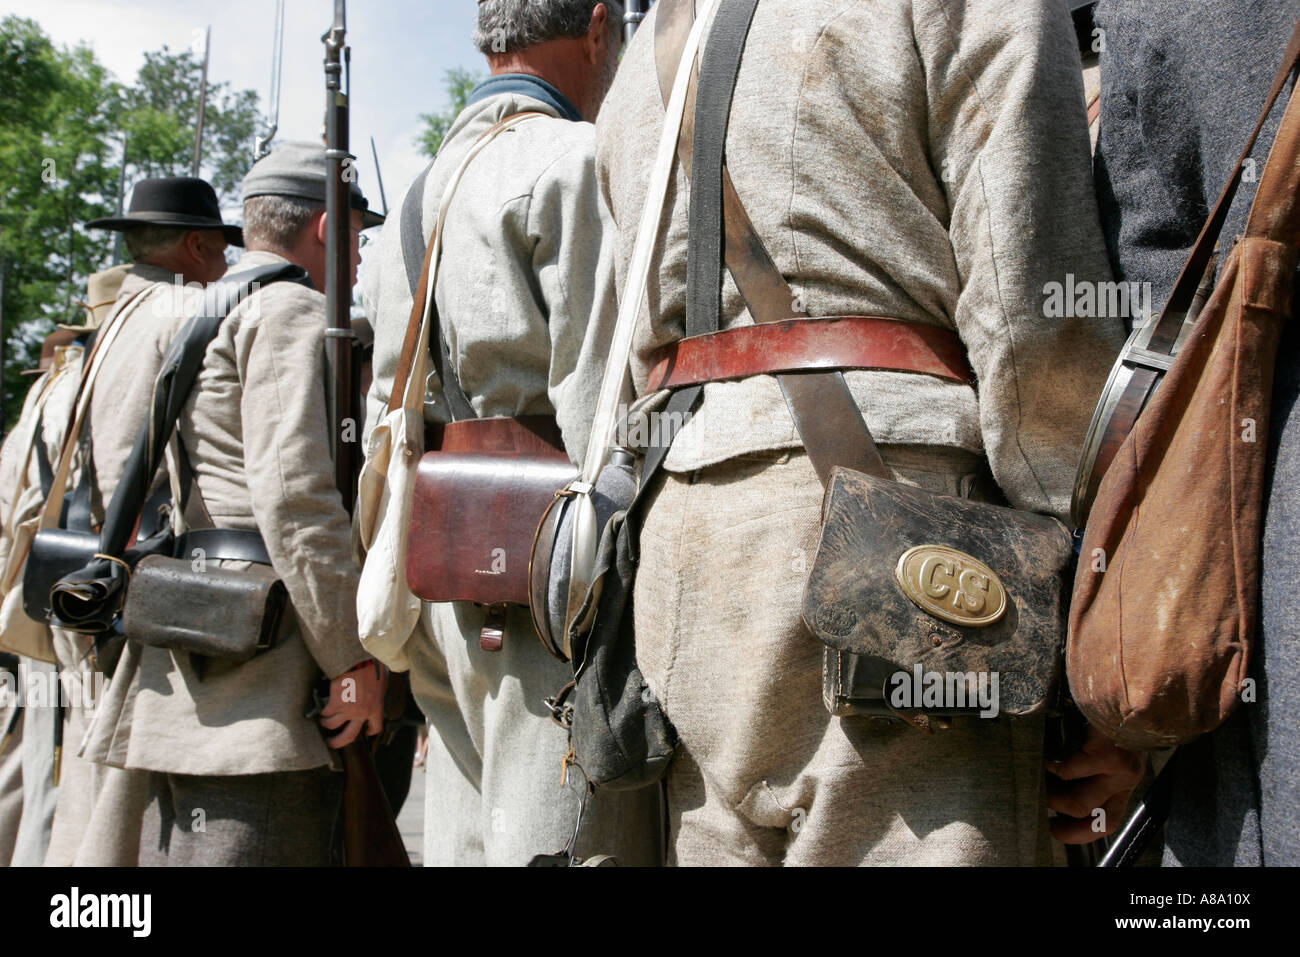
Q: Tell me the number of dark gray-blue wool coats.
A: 1